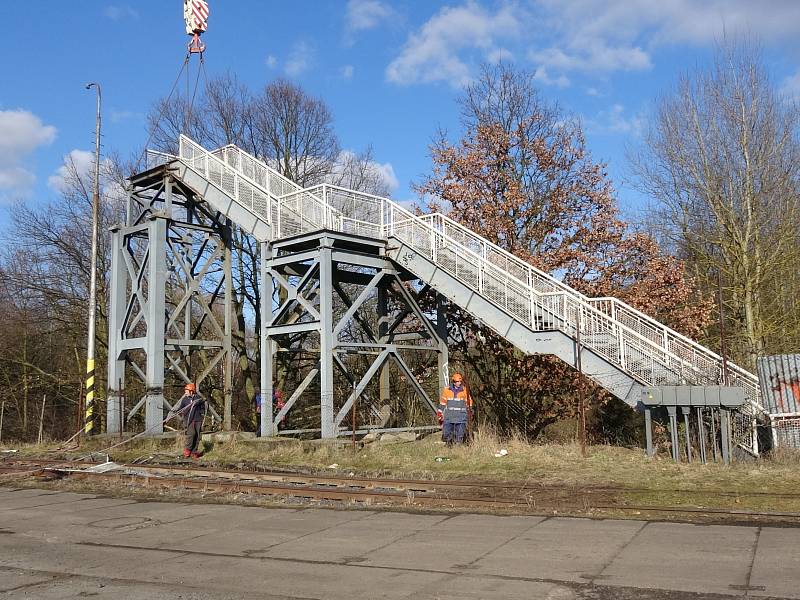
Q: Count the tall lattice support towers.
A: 2